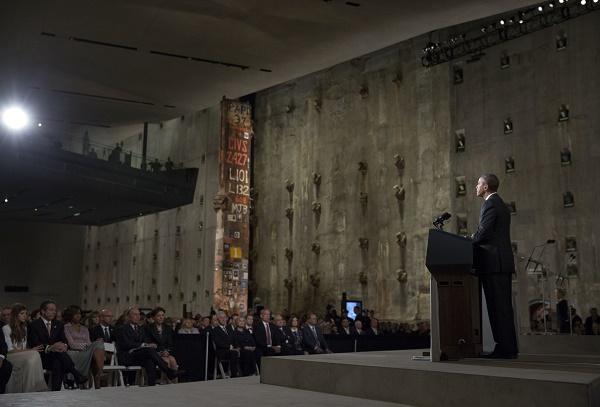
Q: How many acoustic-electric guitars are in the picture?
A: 0